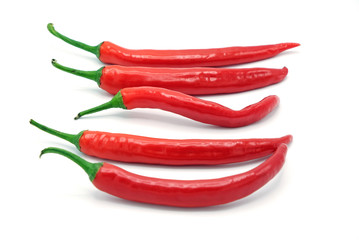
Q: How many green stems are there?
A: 5